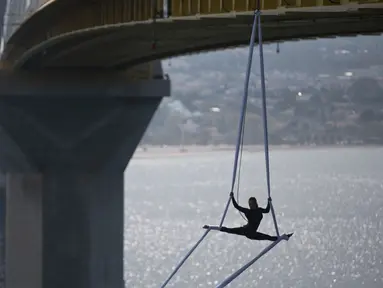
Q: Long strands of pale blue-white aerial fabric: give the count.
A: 2